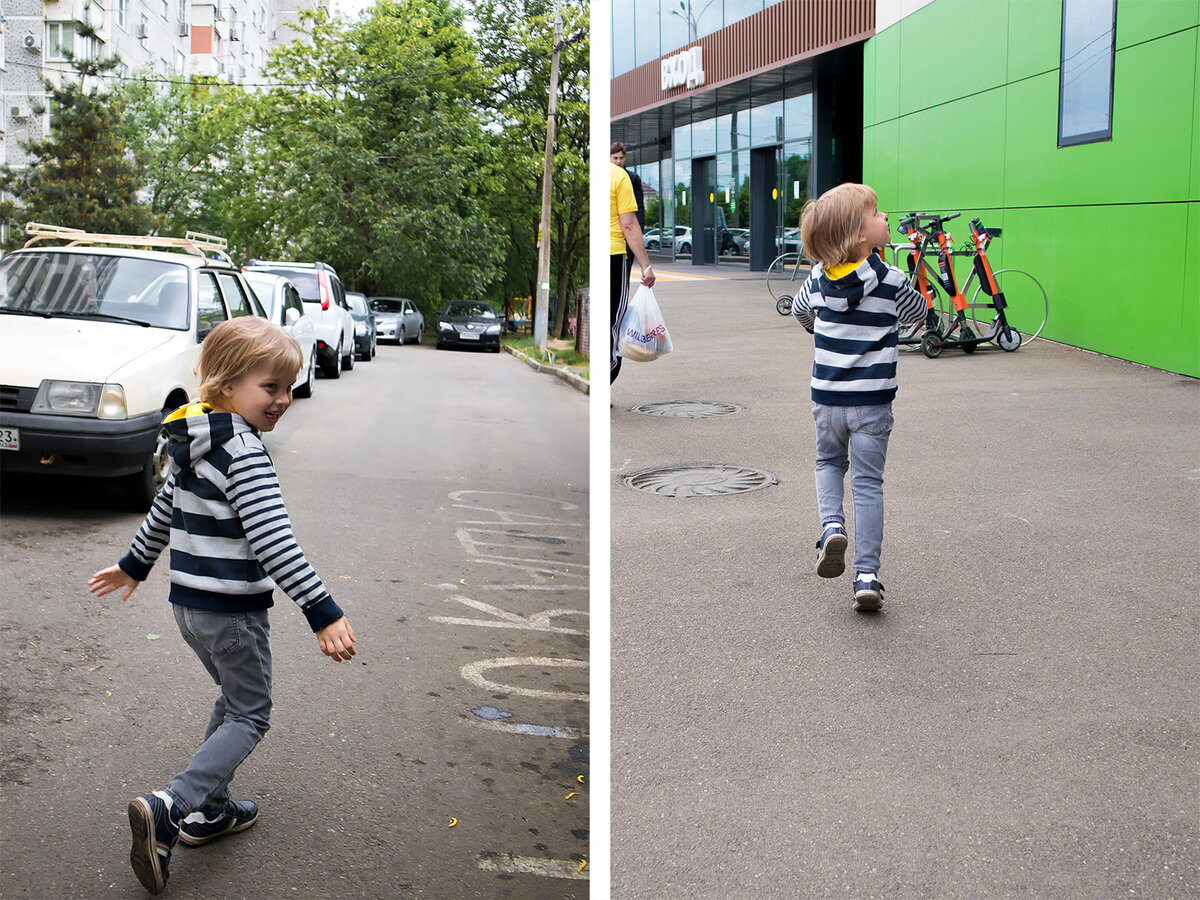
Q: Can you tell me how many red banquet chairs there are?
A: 0